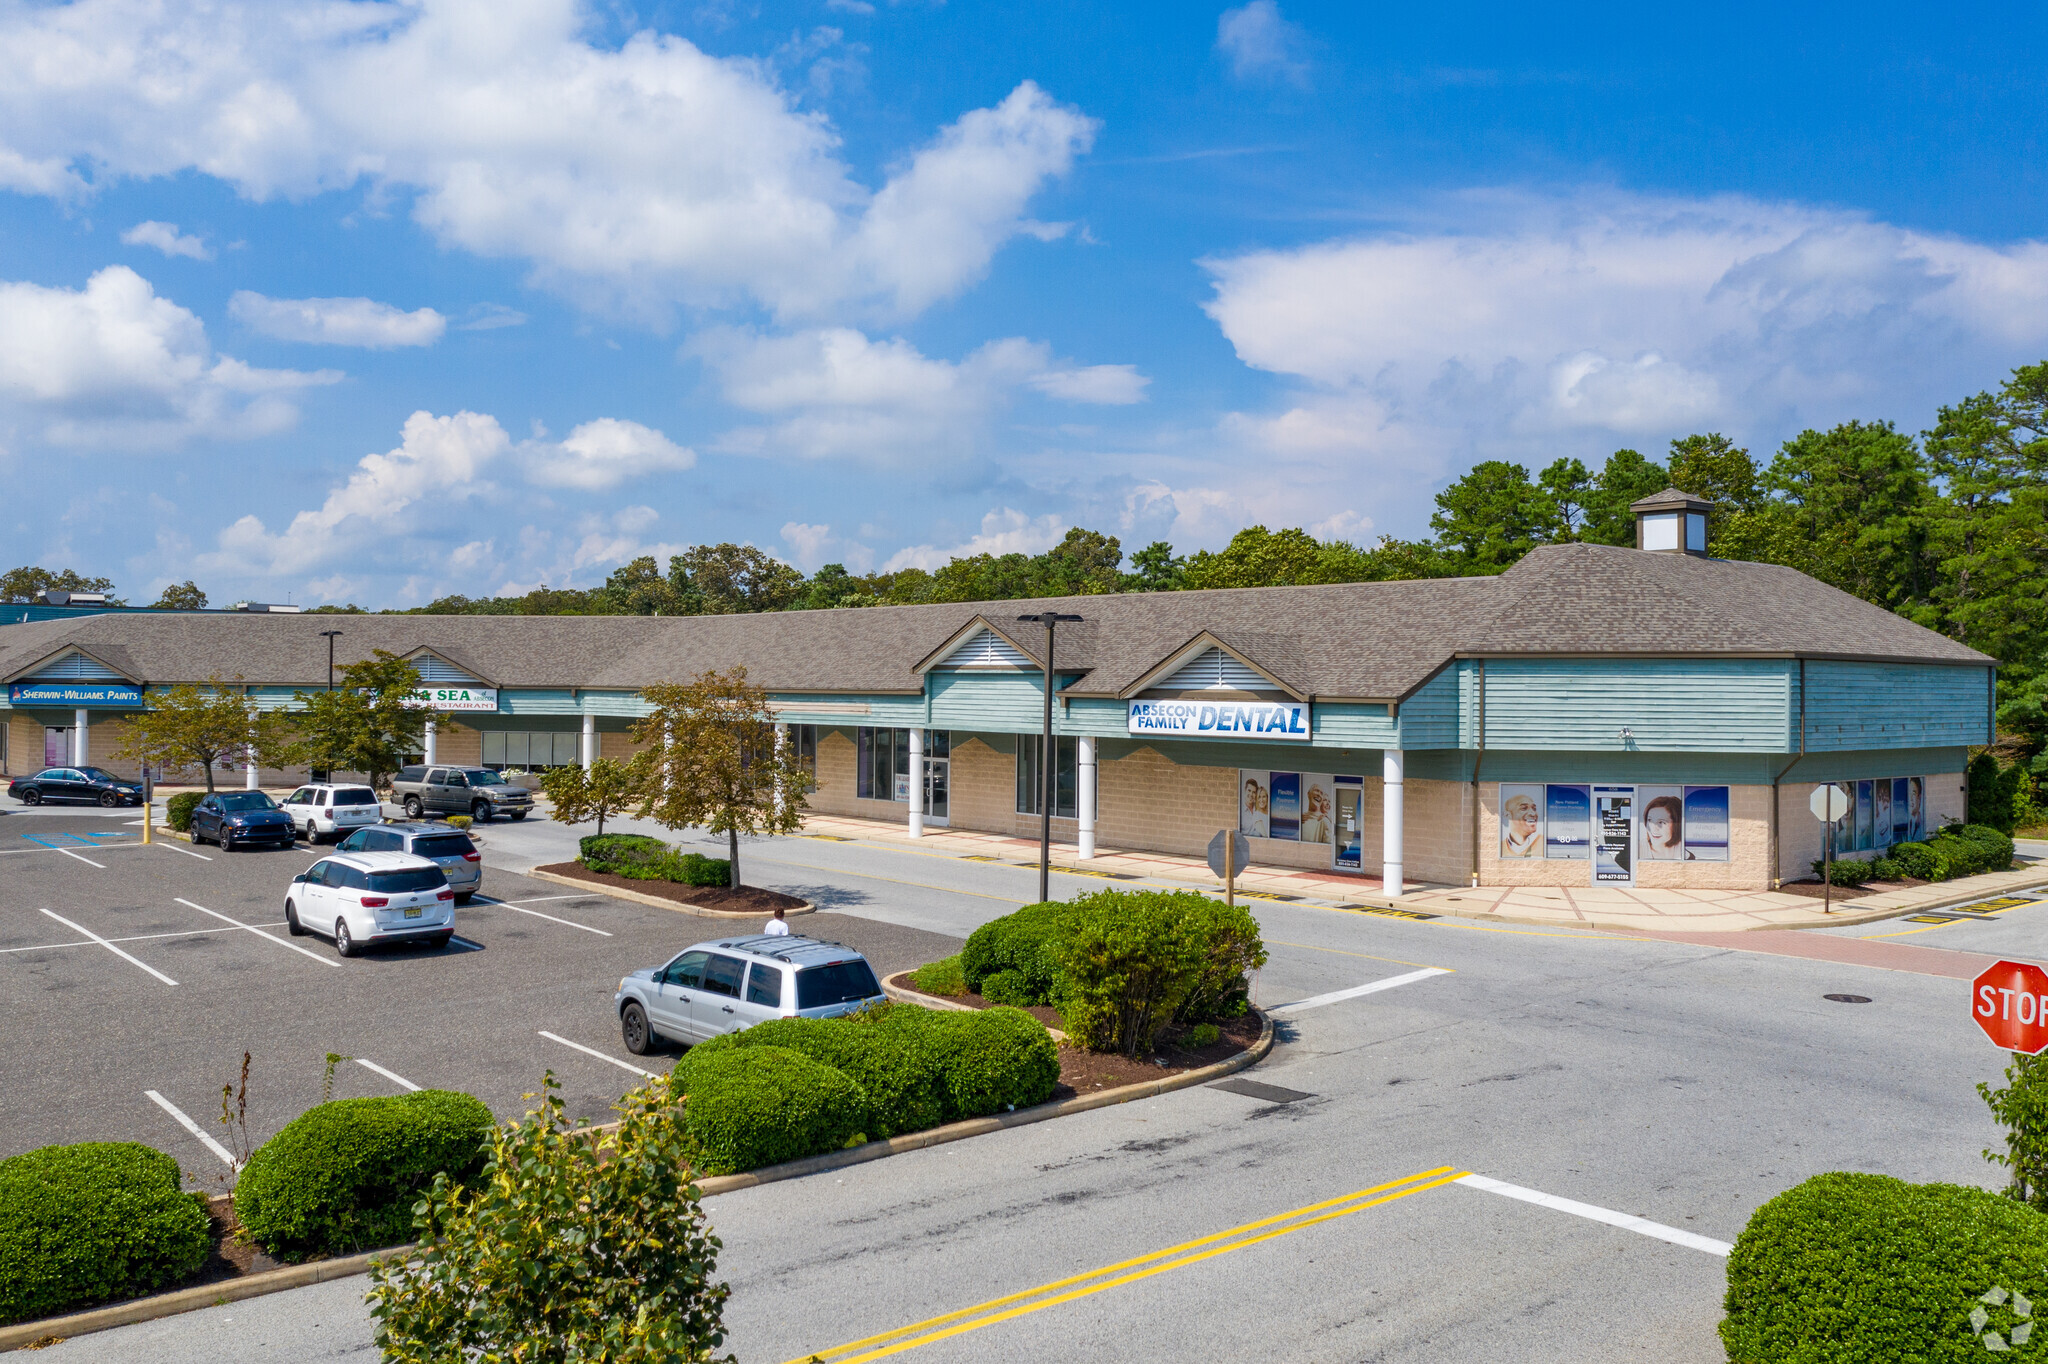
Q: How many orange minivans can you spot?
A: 0